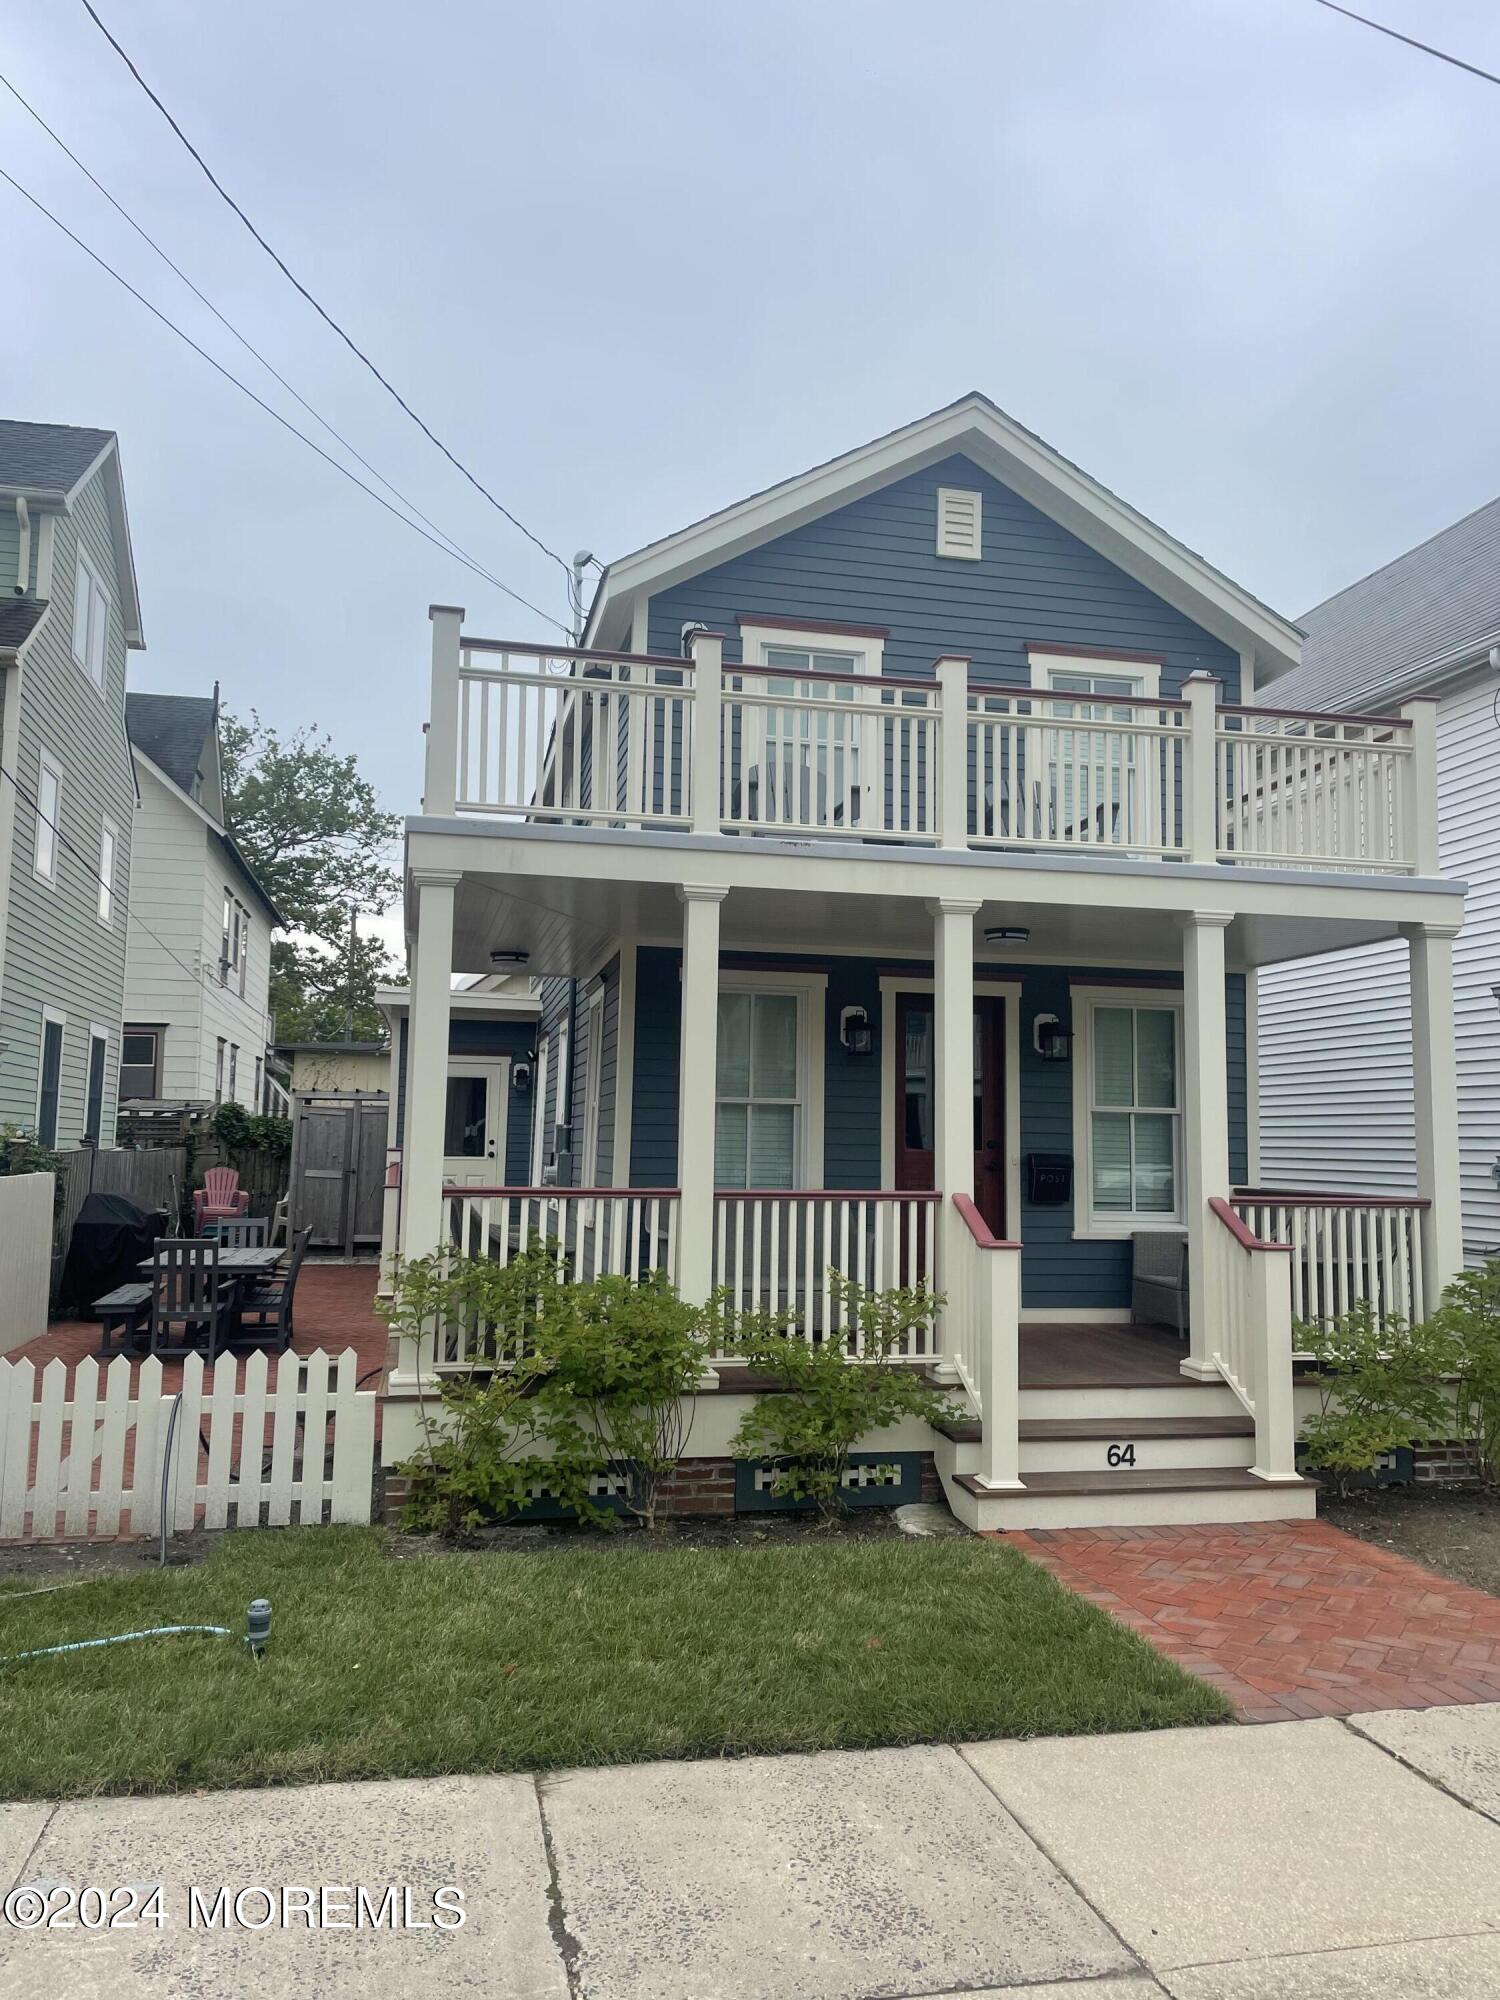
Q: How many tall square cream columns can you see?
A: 5